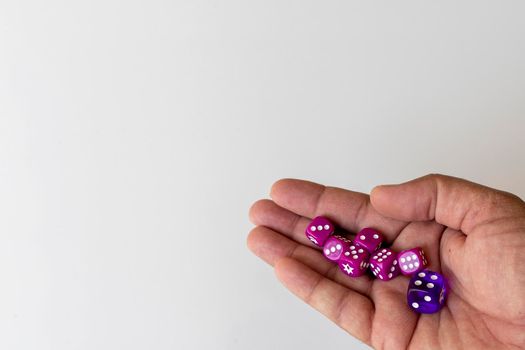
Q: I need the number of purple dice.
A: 1